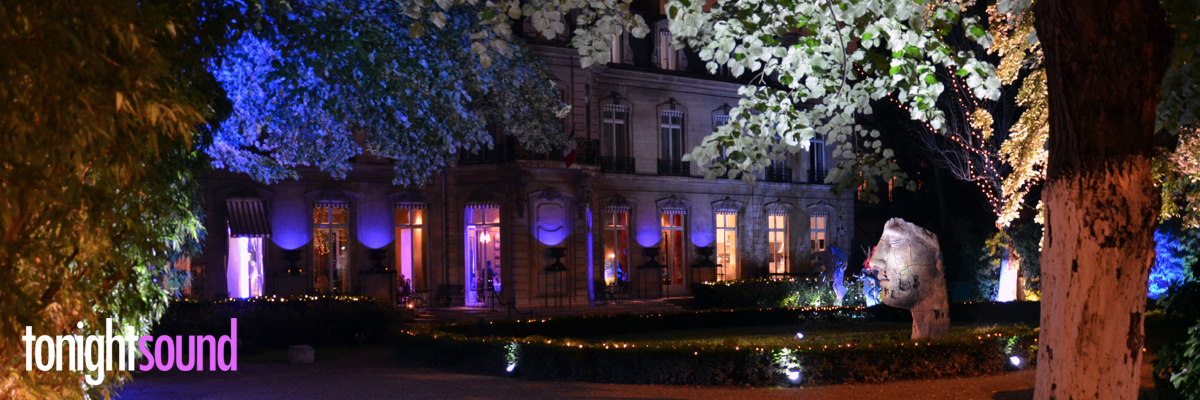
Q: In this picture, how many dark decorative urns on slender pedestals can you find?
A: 5